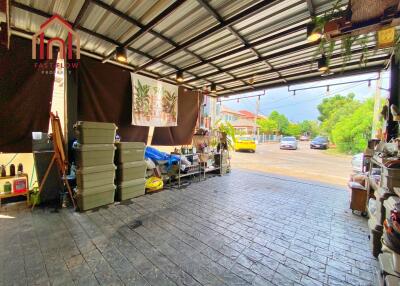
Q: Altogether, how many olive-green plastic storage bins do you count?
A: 7